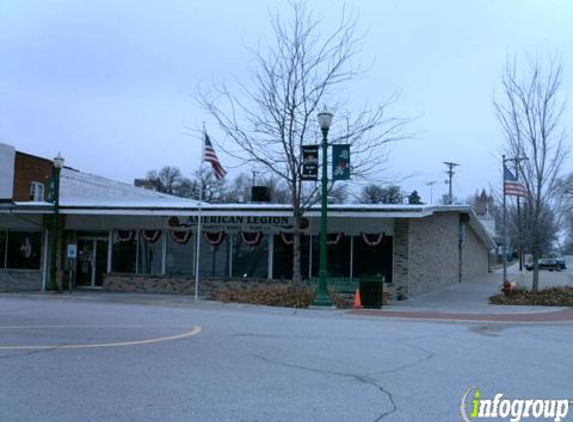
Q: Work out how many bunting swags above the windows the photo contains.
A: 8